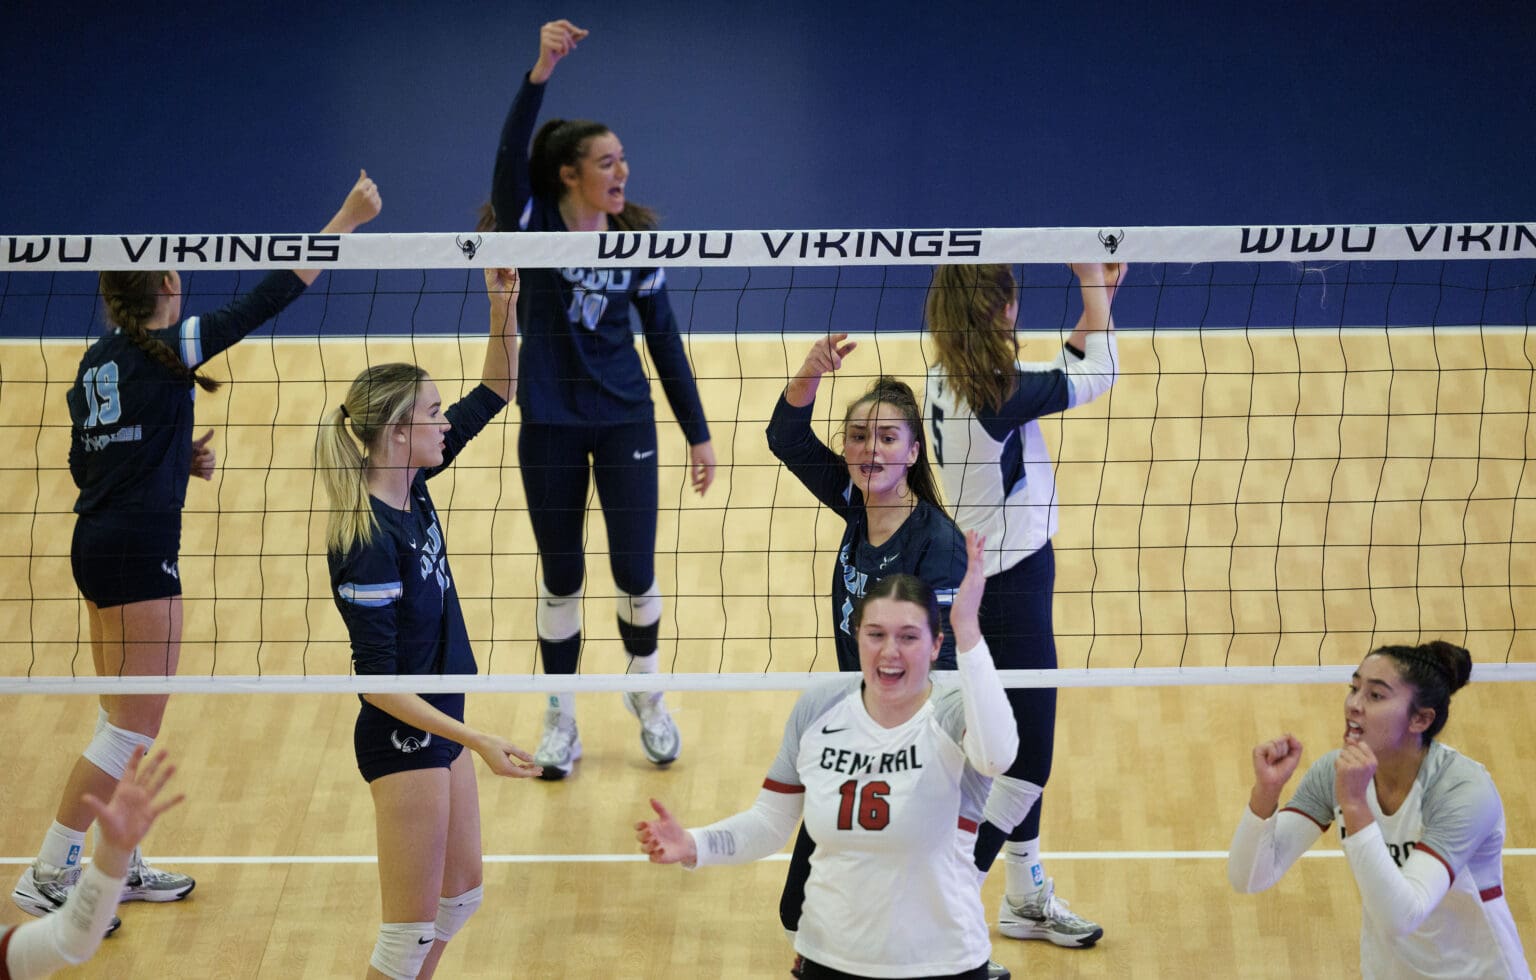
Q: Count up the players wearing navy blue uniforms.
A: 4